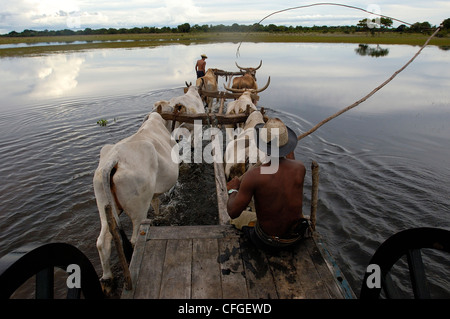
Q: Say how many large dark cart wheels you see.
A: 2